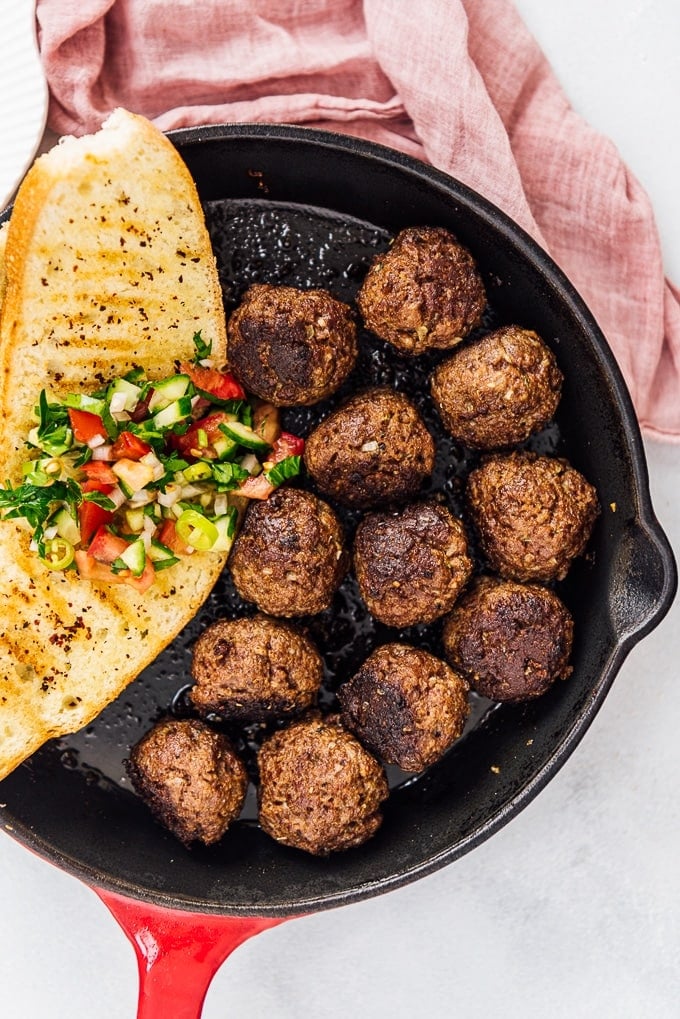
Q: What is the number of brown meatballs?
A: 12